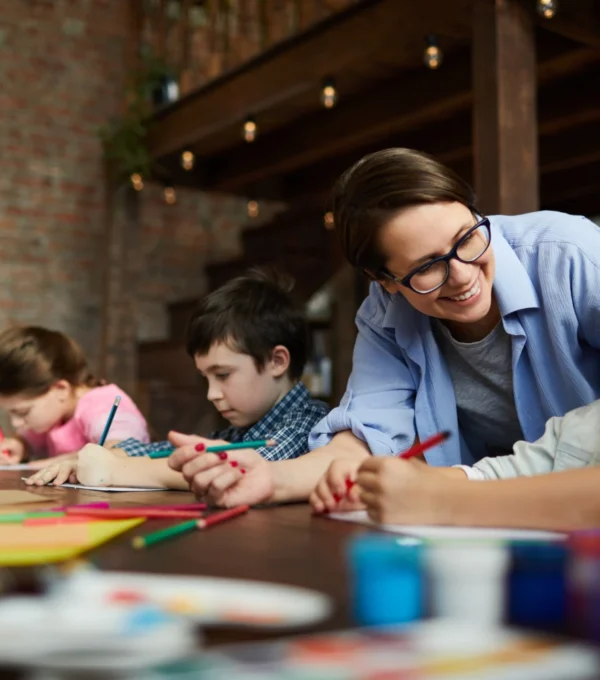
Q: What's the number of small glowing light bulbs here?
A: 9